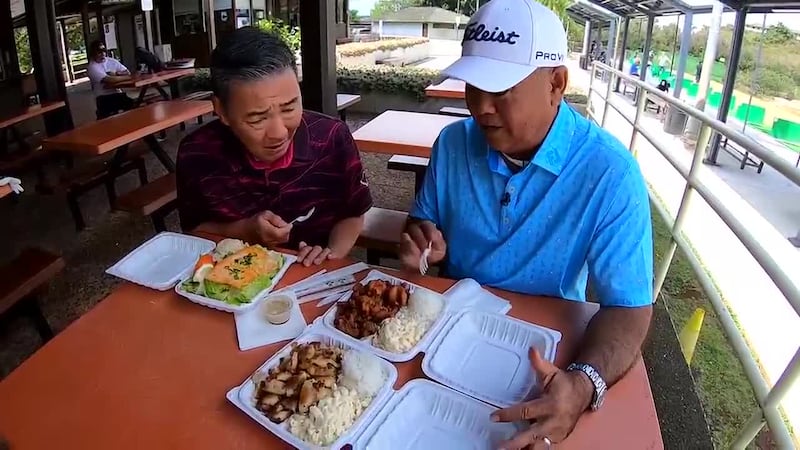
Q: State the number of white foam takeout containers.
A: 3